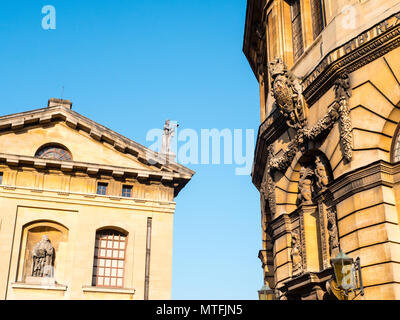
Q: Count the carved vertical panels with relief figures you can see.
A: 2